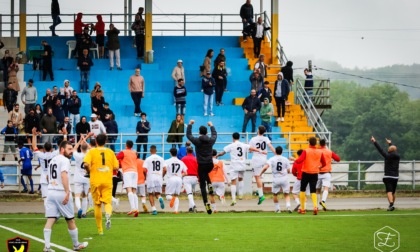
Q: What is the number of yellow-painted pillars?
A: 3